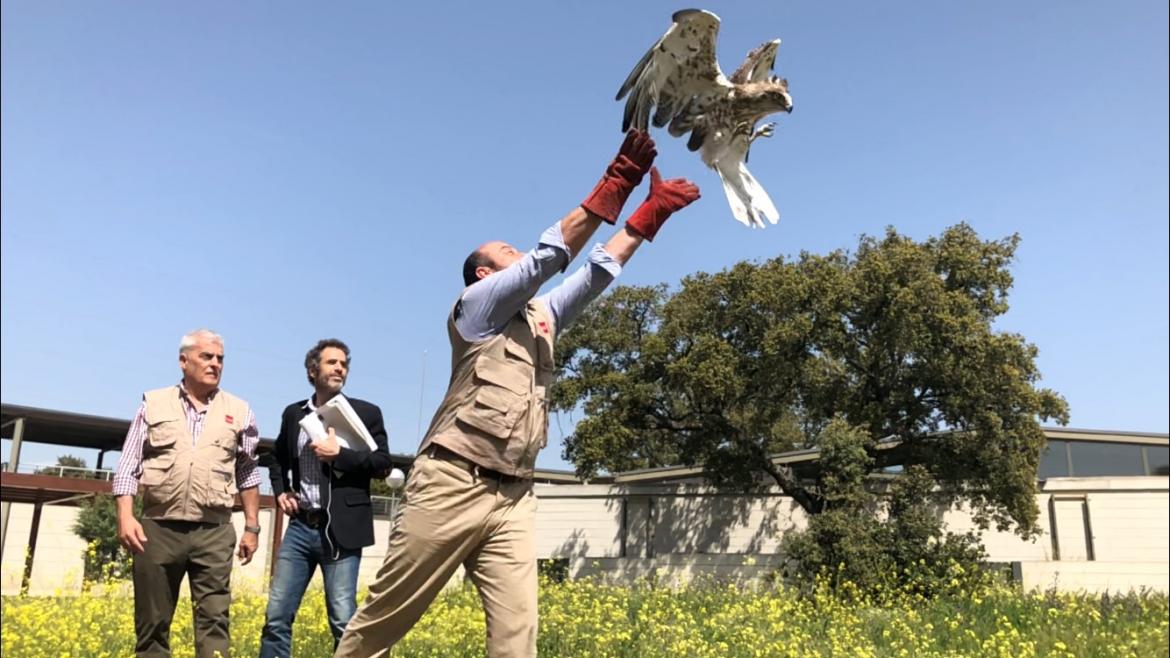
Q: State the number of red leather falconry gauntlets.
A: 2